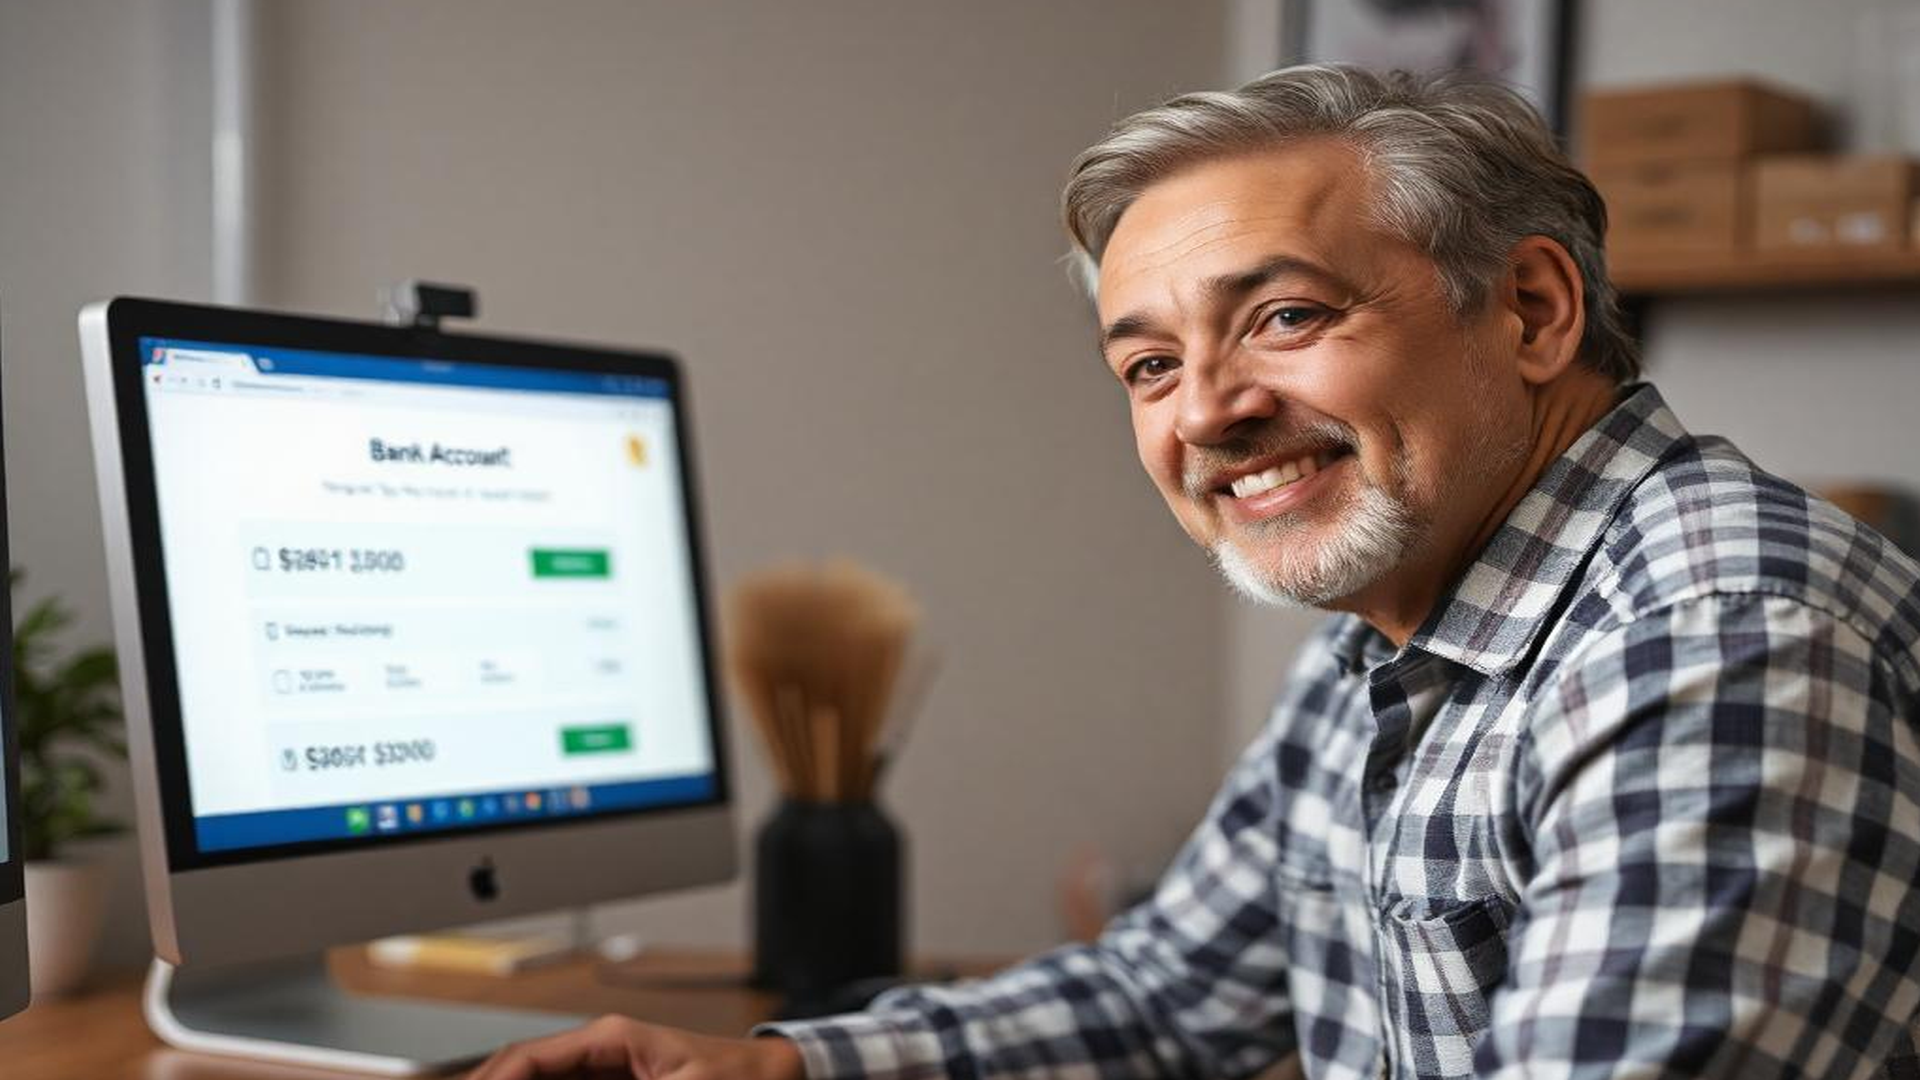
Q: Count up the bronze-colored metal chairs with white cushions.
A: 0